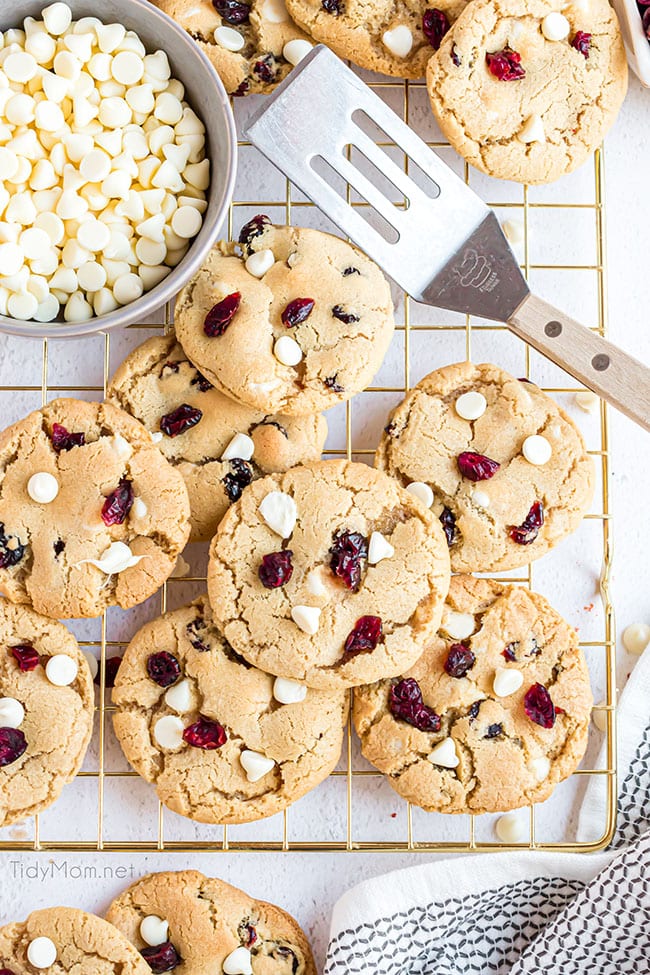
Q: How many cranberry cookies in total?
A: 13